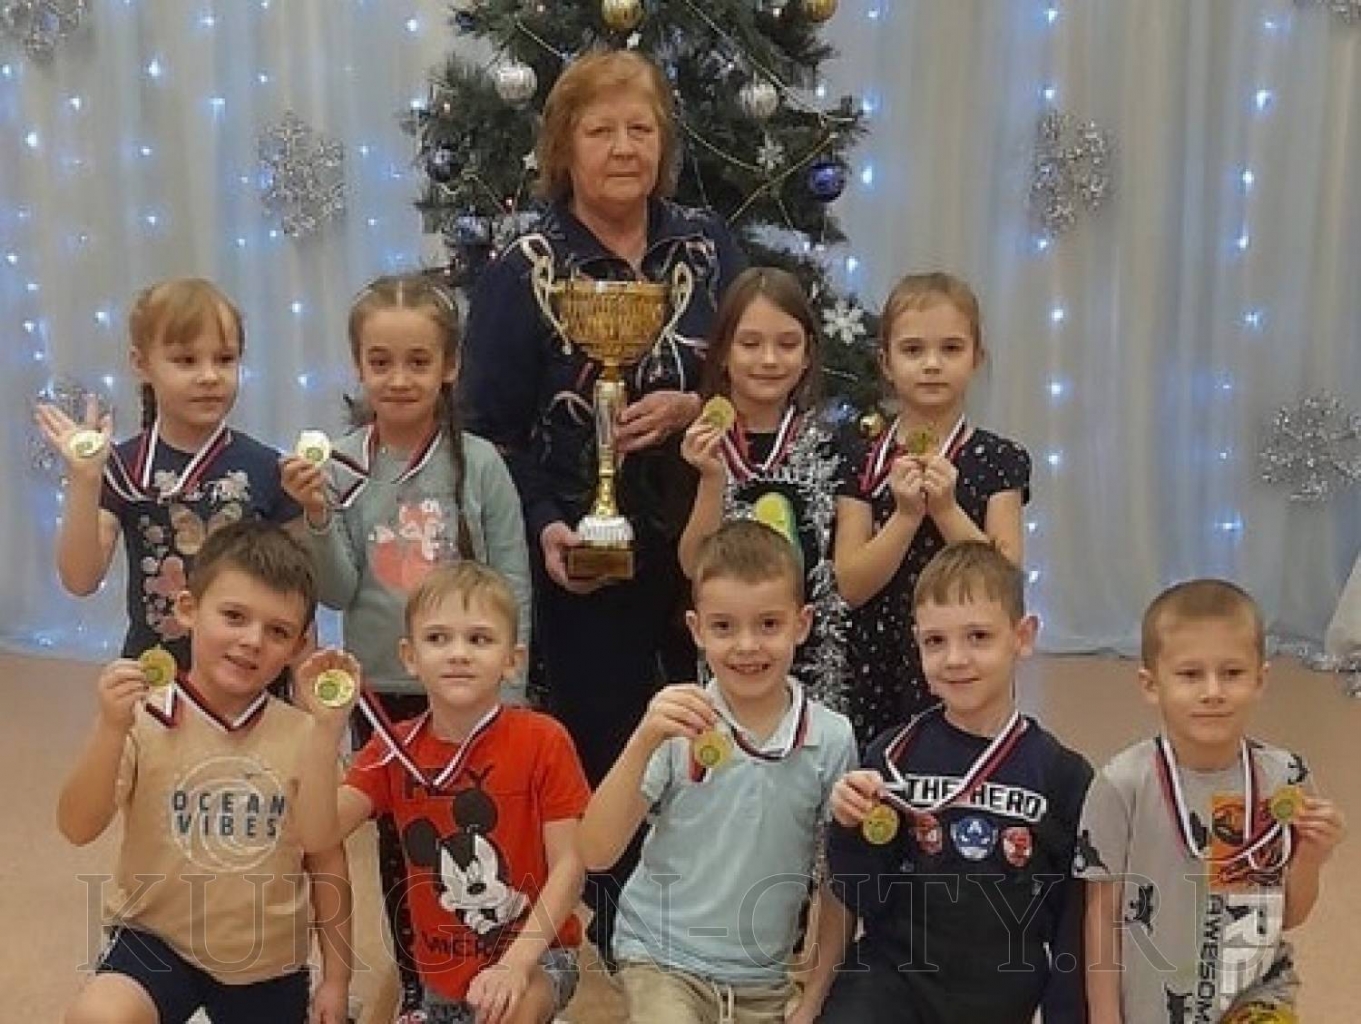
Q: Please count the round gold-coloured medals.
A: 9